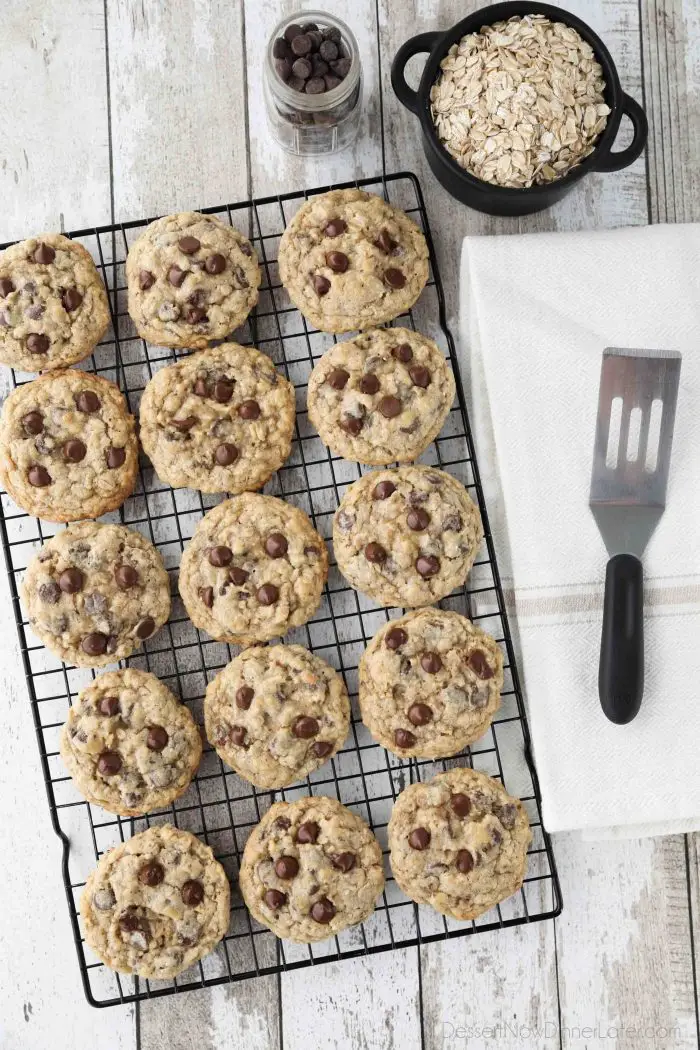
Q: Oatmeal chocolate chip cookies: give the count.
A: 15